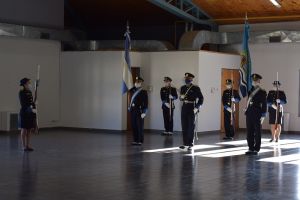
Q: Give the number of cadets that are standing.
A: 7